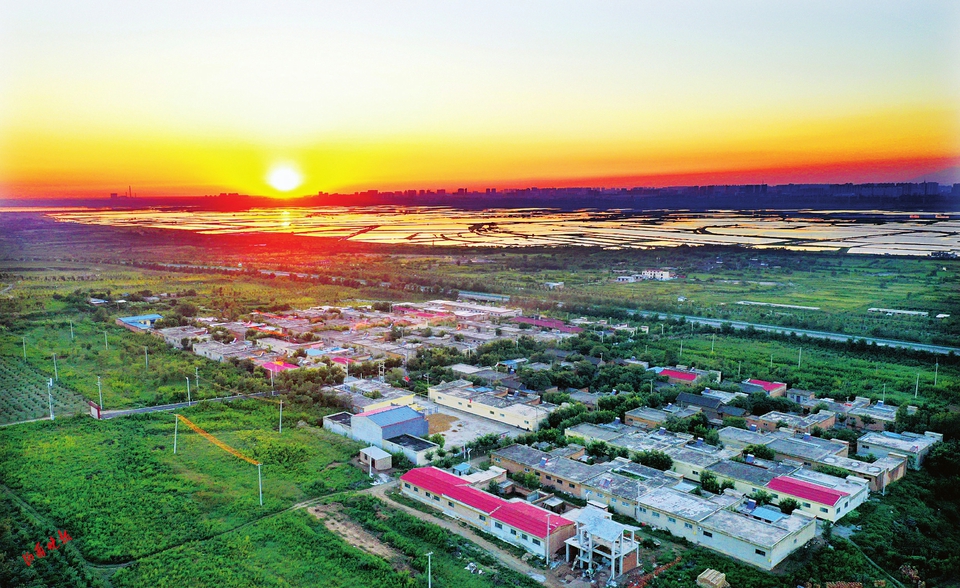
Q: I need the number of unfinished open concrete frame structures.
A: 1